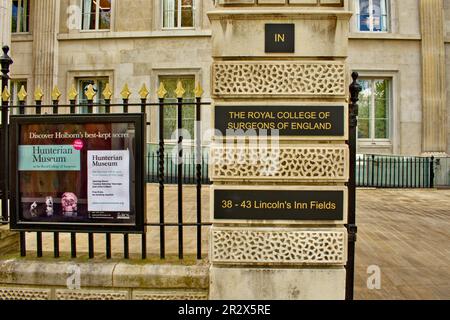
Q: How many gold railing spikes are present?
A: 12